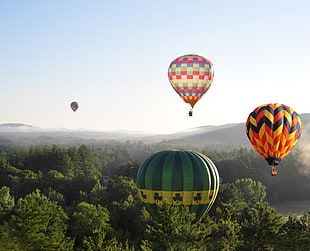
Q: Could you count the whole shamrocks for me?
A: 3